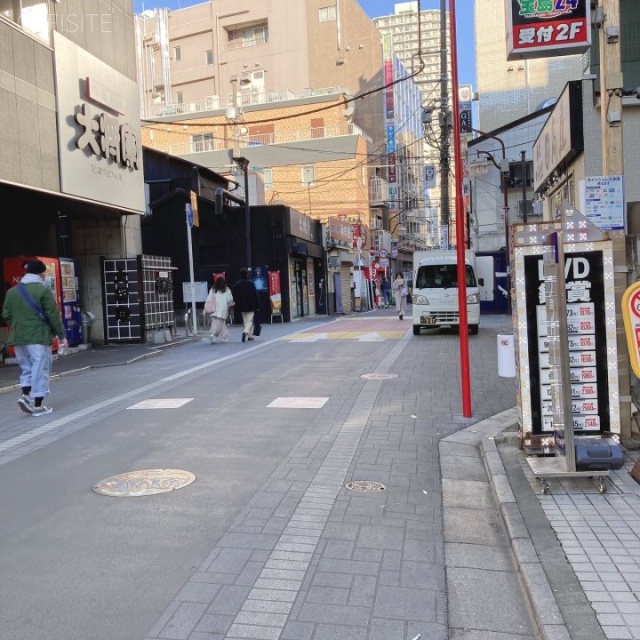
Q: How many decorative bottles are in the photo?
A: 0